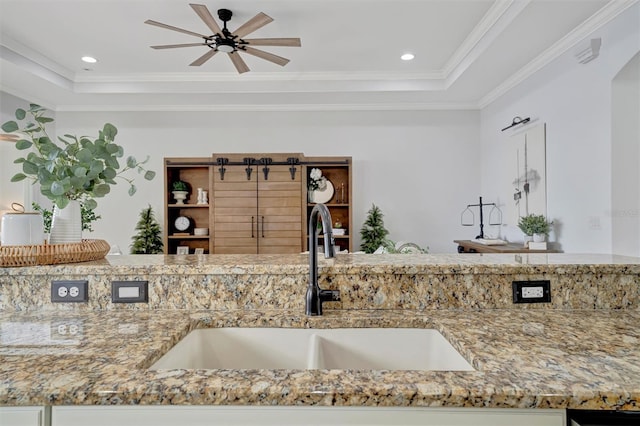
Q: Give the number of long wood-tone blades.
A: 8